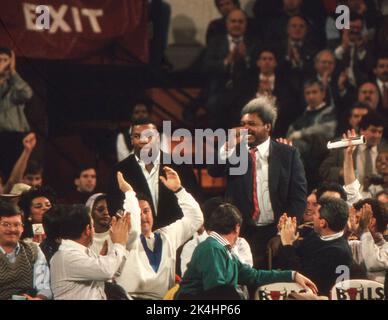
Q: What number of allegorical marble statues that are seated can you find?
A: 0